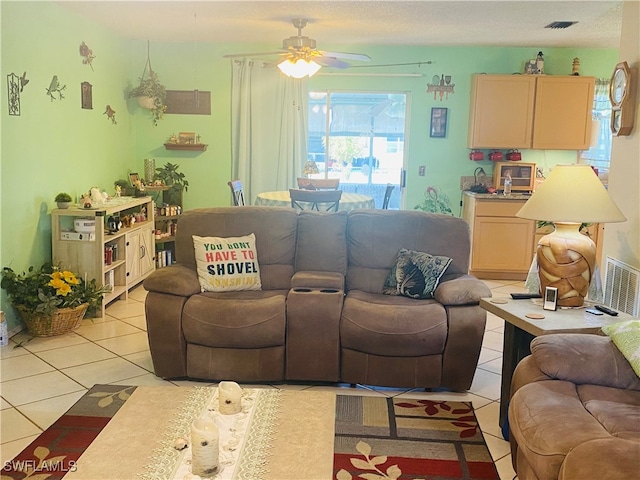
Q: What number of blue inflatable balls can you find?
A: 0